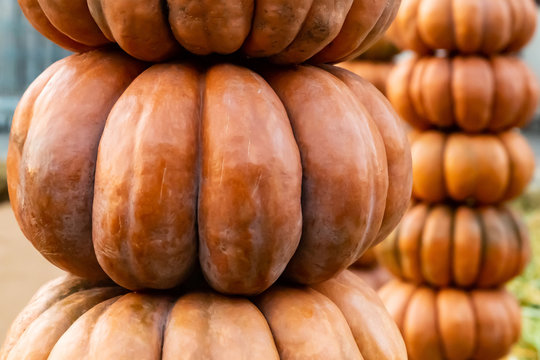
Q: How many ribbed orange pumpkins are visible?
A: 8